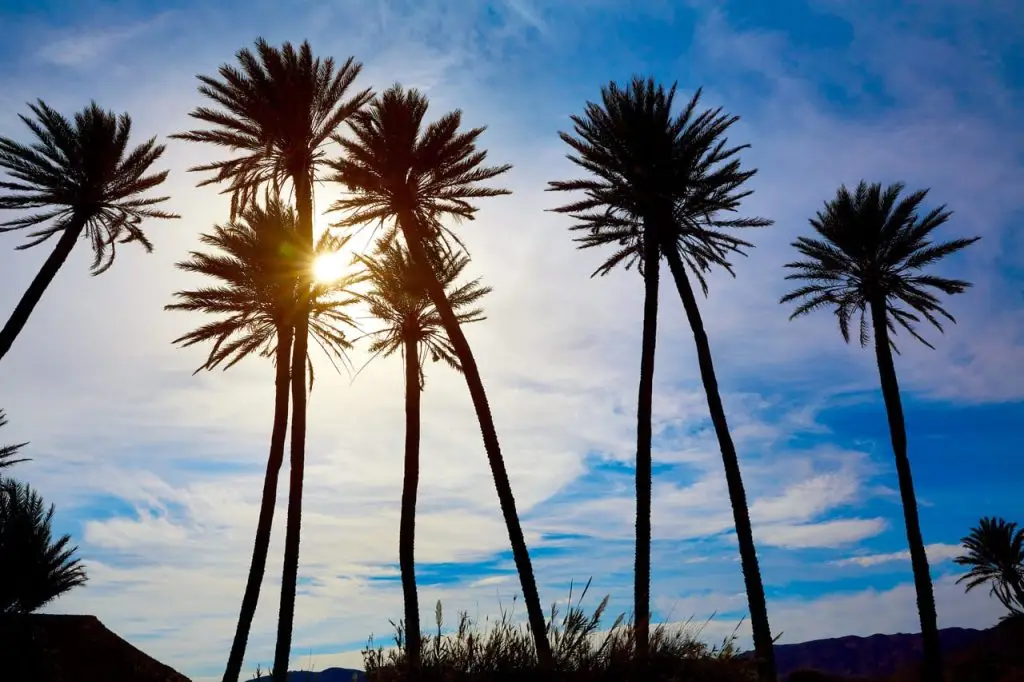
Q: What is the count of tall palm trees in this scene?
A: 8